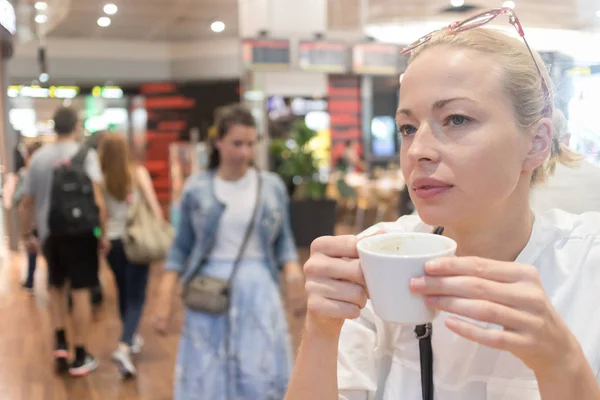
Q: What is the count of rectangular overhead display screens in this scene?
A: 3